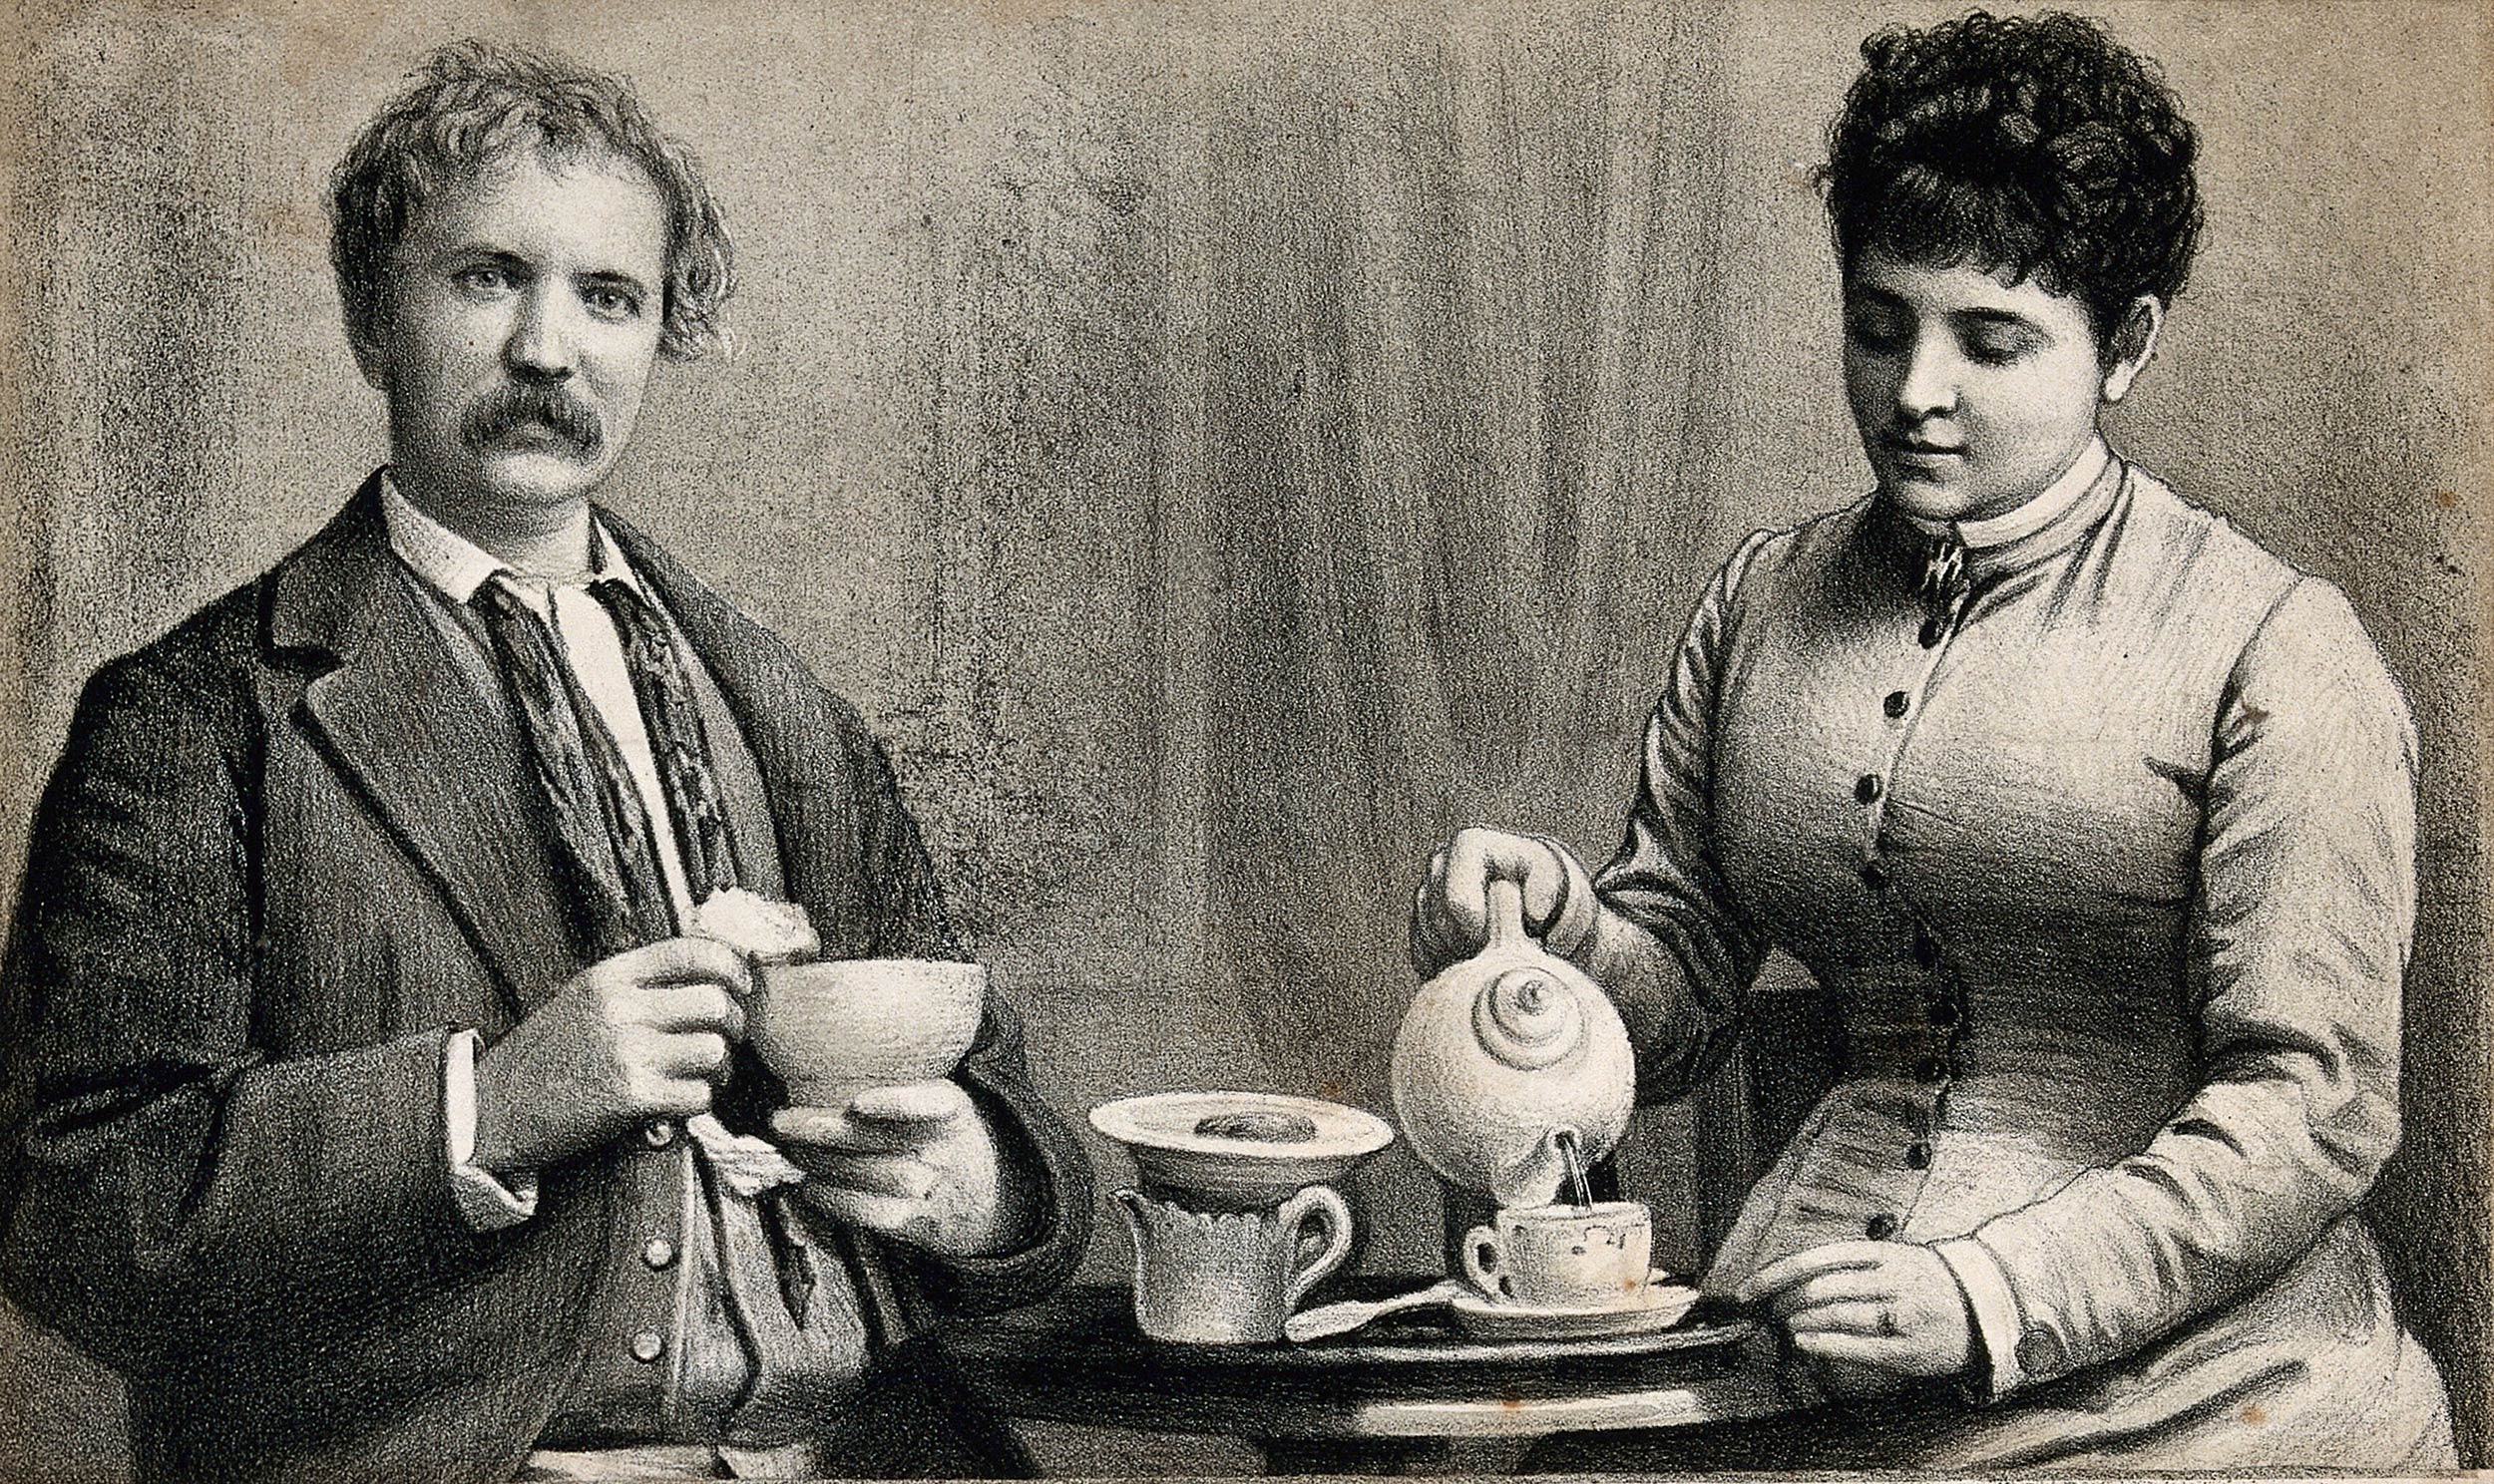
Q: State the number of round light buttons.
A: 3